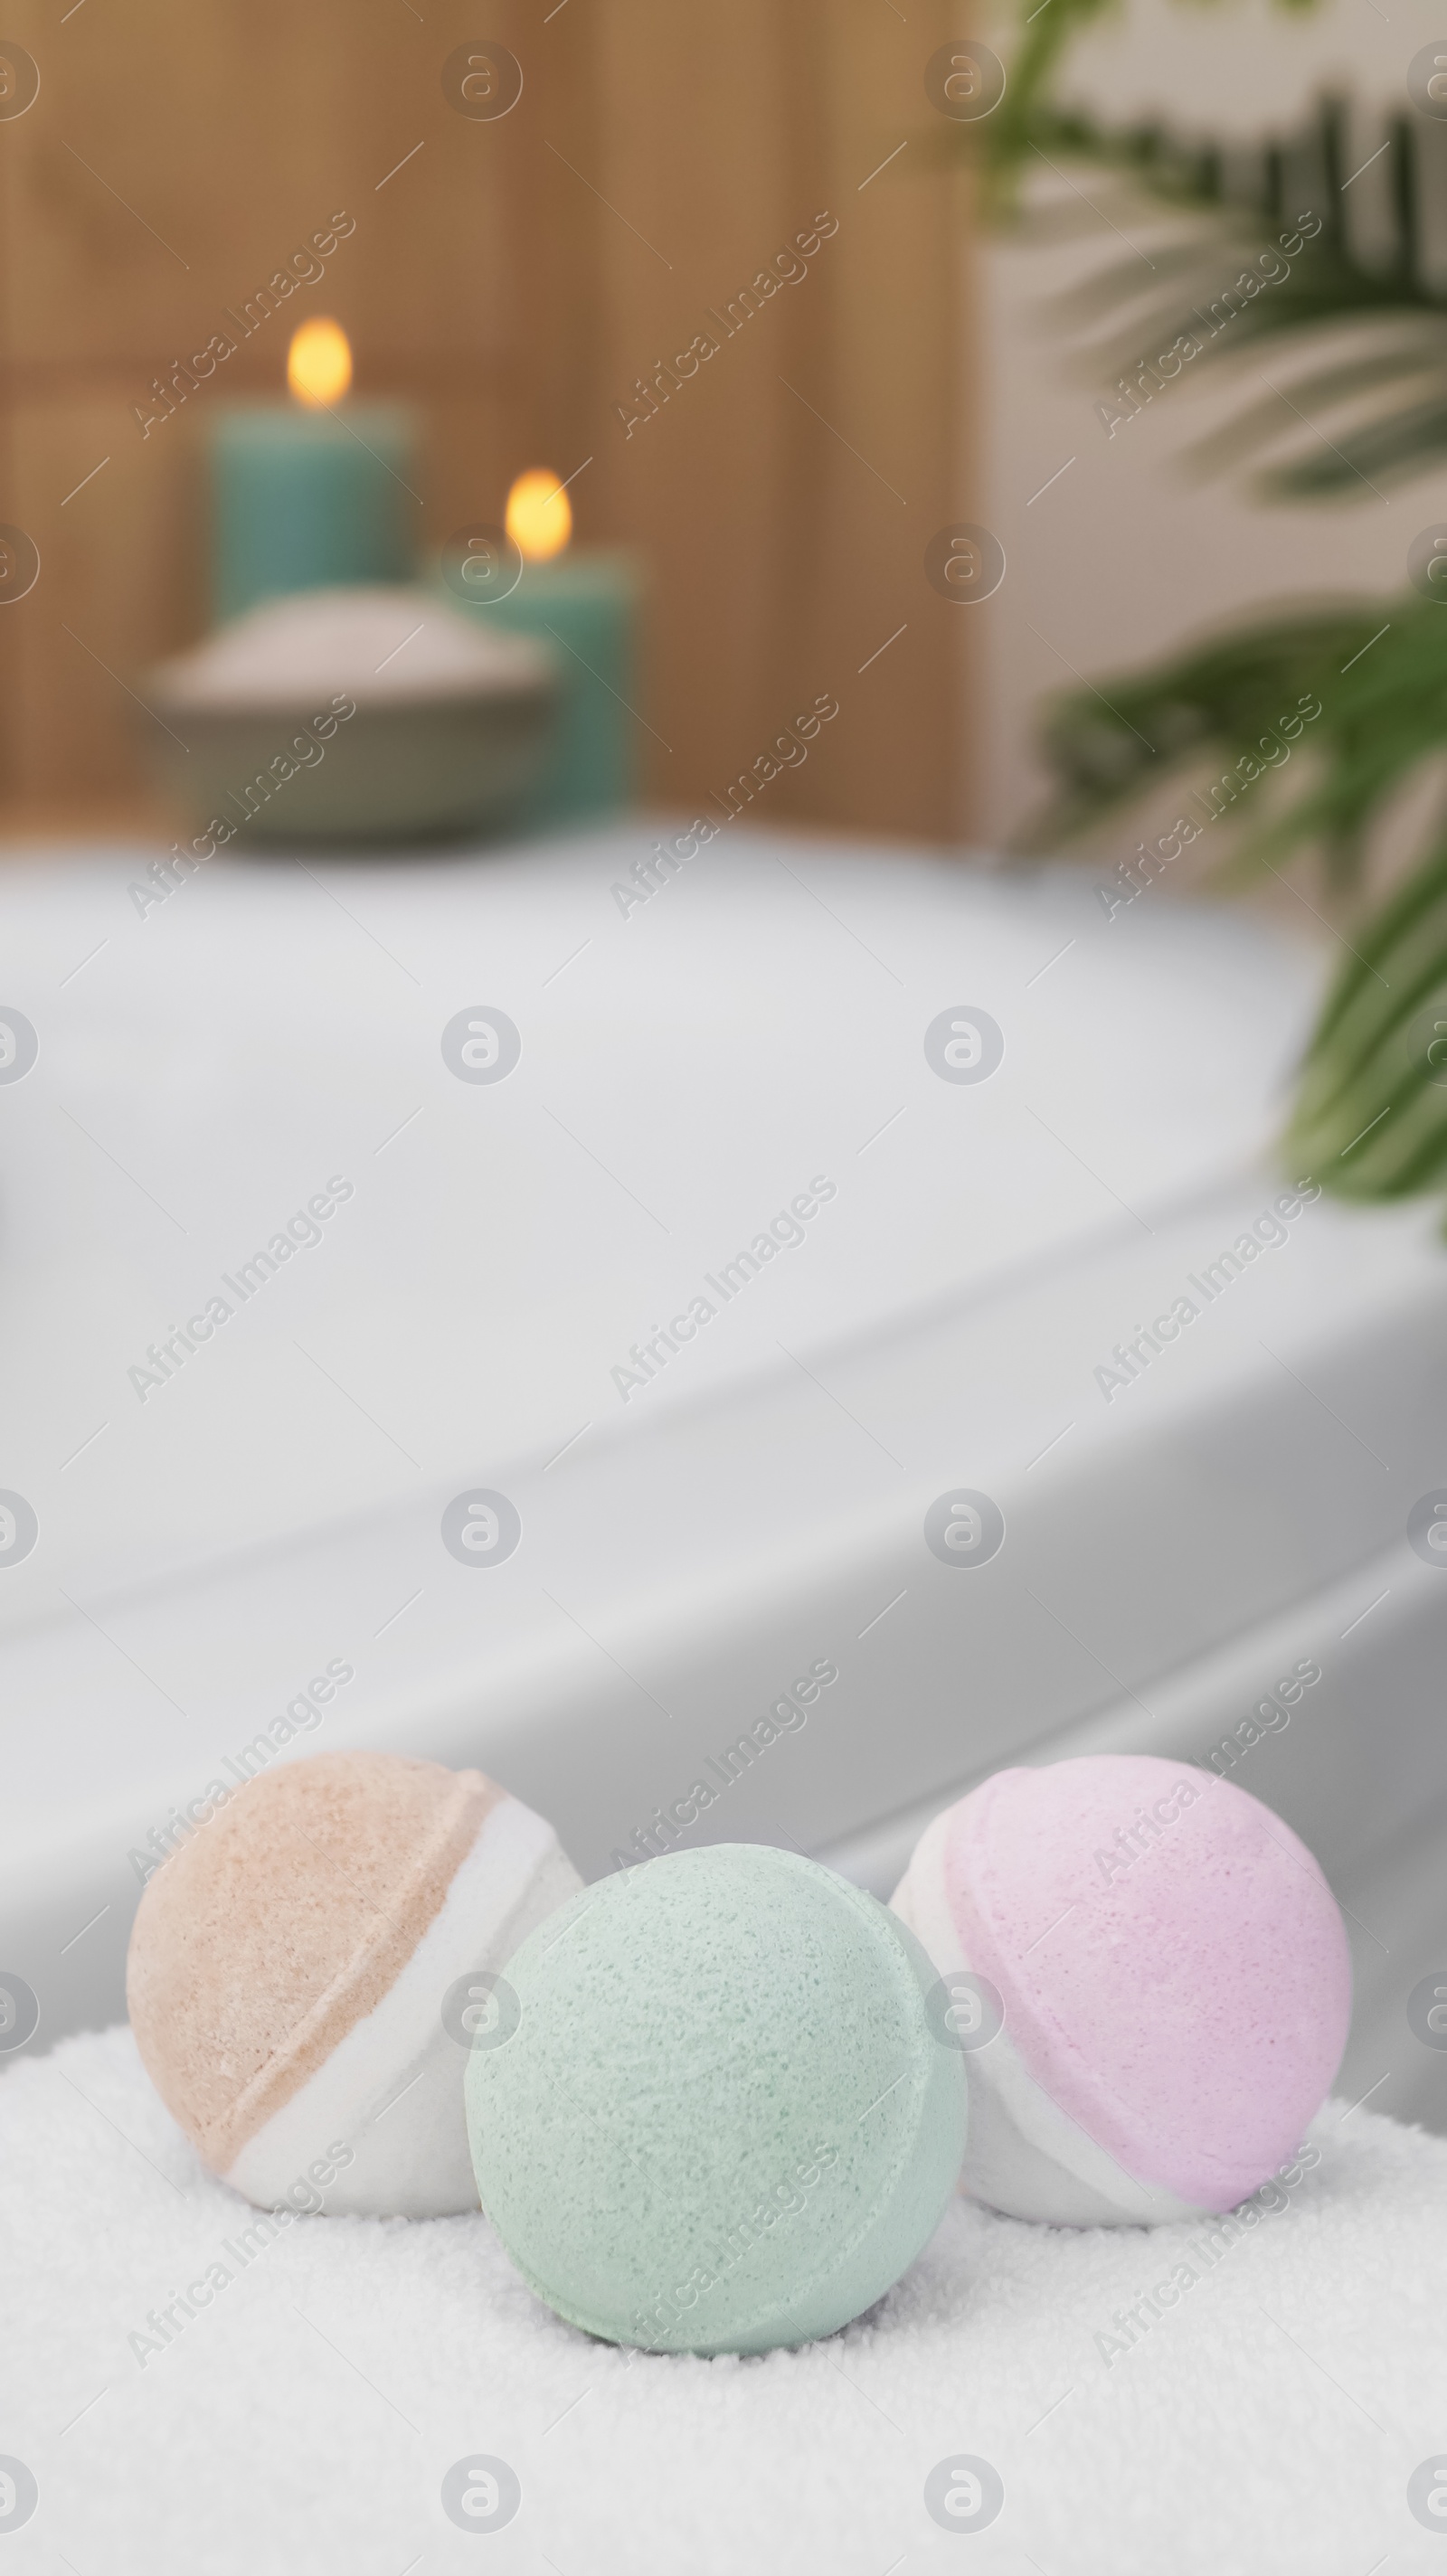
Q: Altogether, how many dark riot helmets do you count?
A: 0